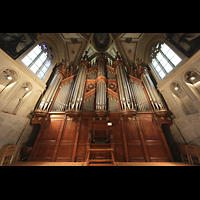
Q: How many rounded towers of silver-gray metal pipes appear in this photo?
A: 5